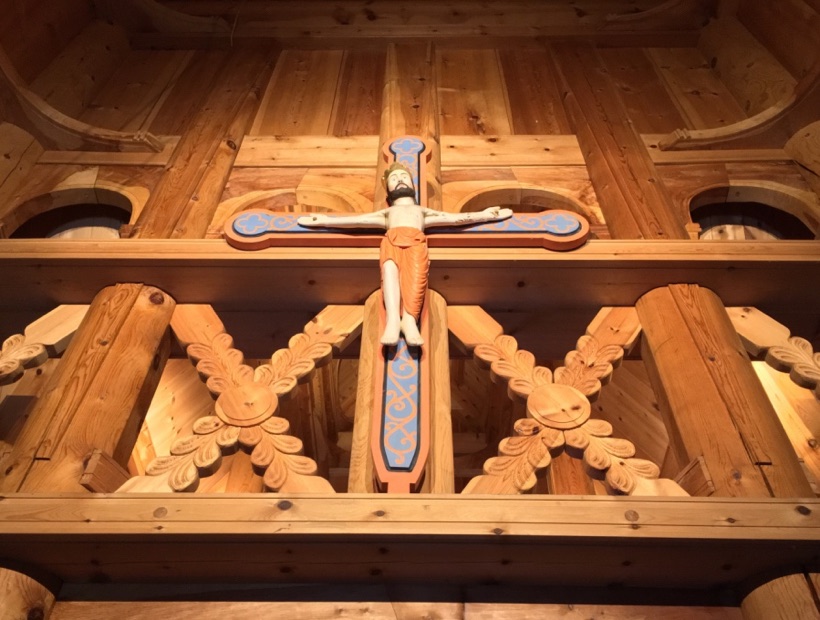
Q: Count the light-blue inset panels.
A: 4